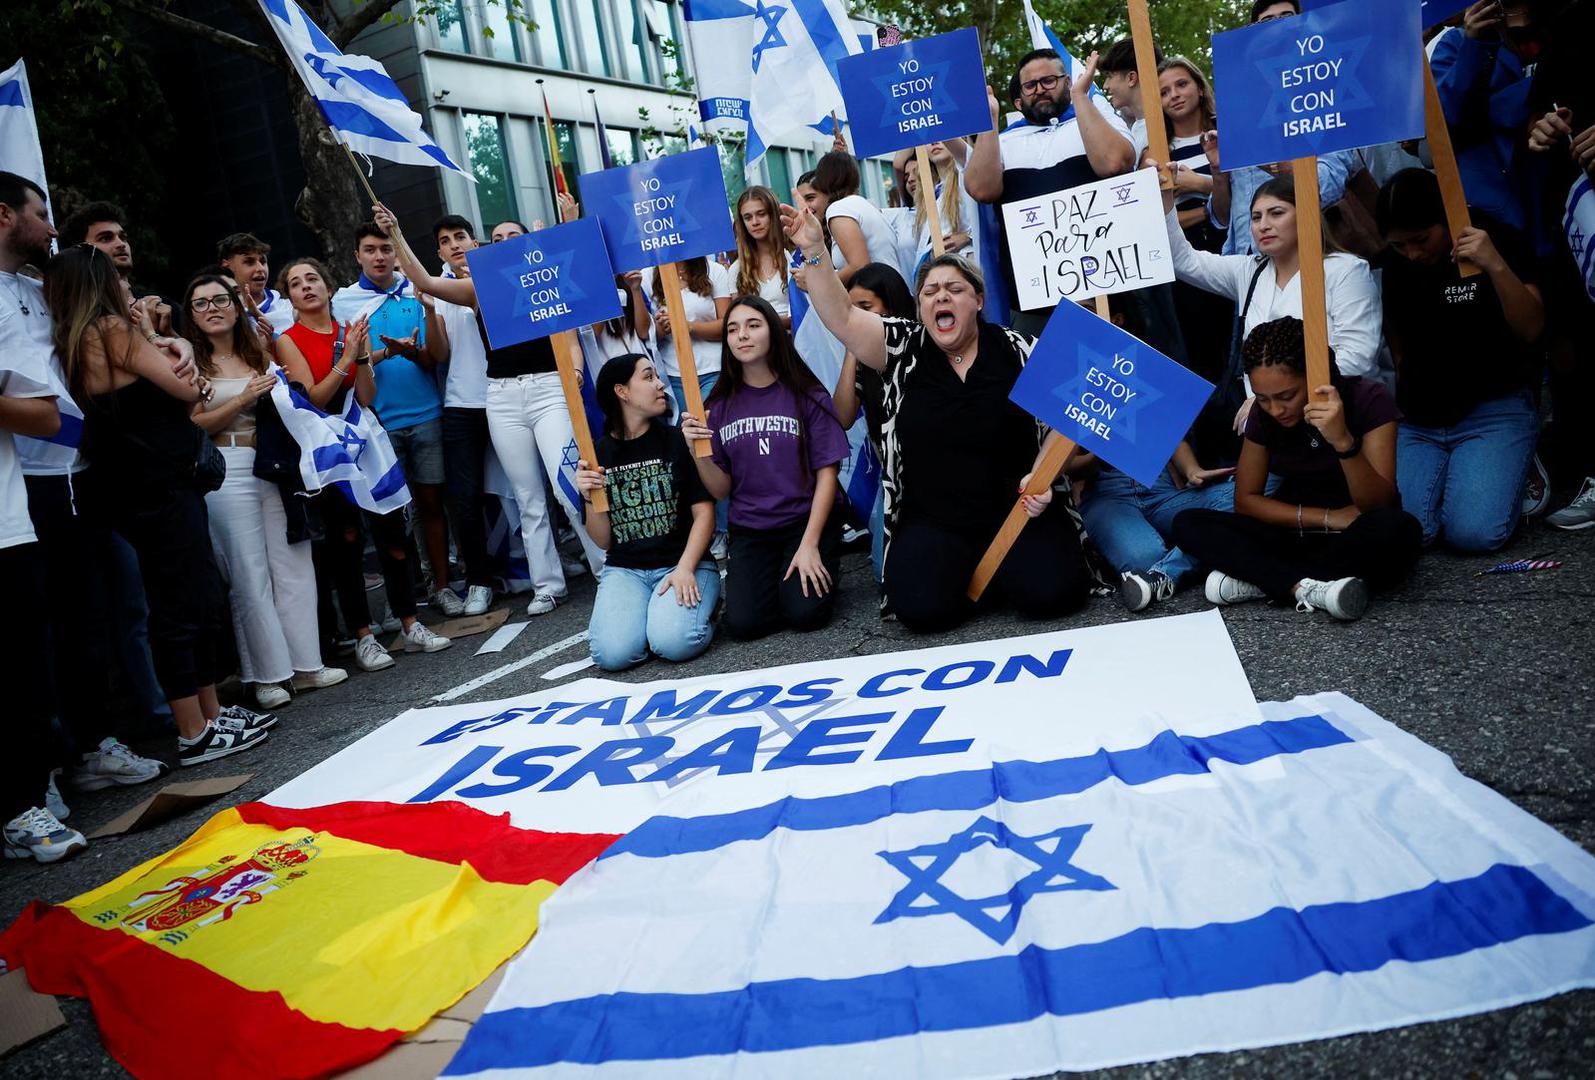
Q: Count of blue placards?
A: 6